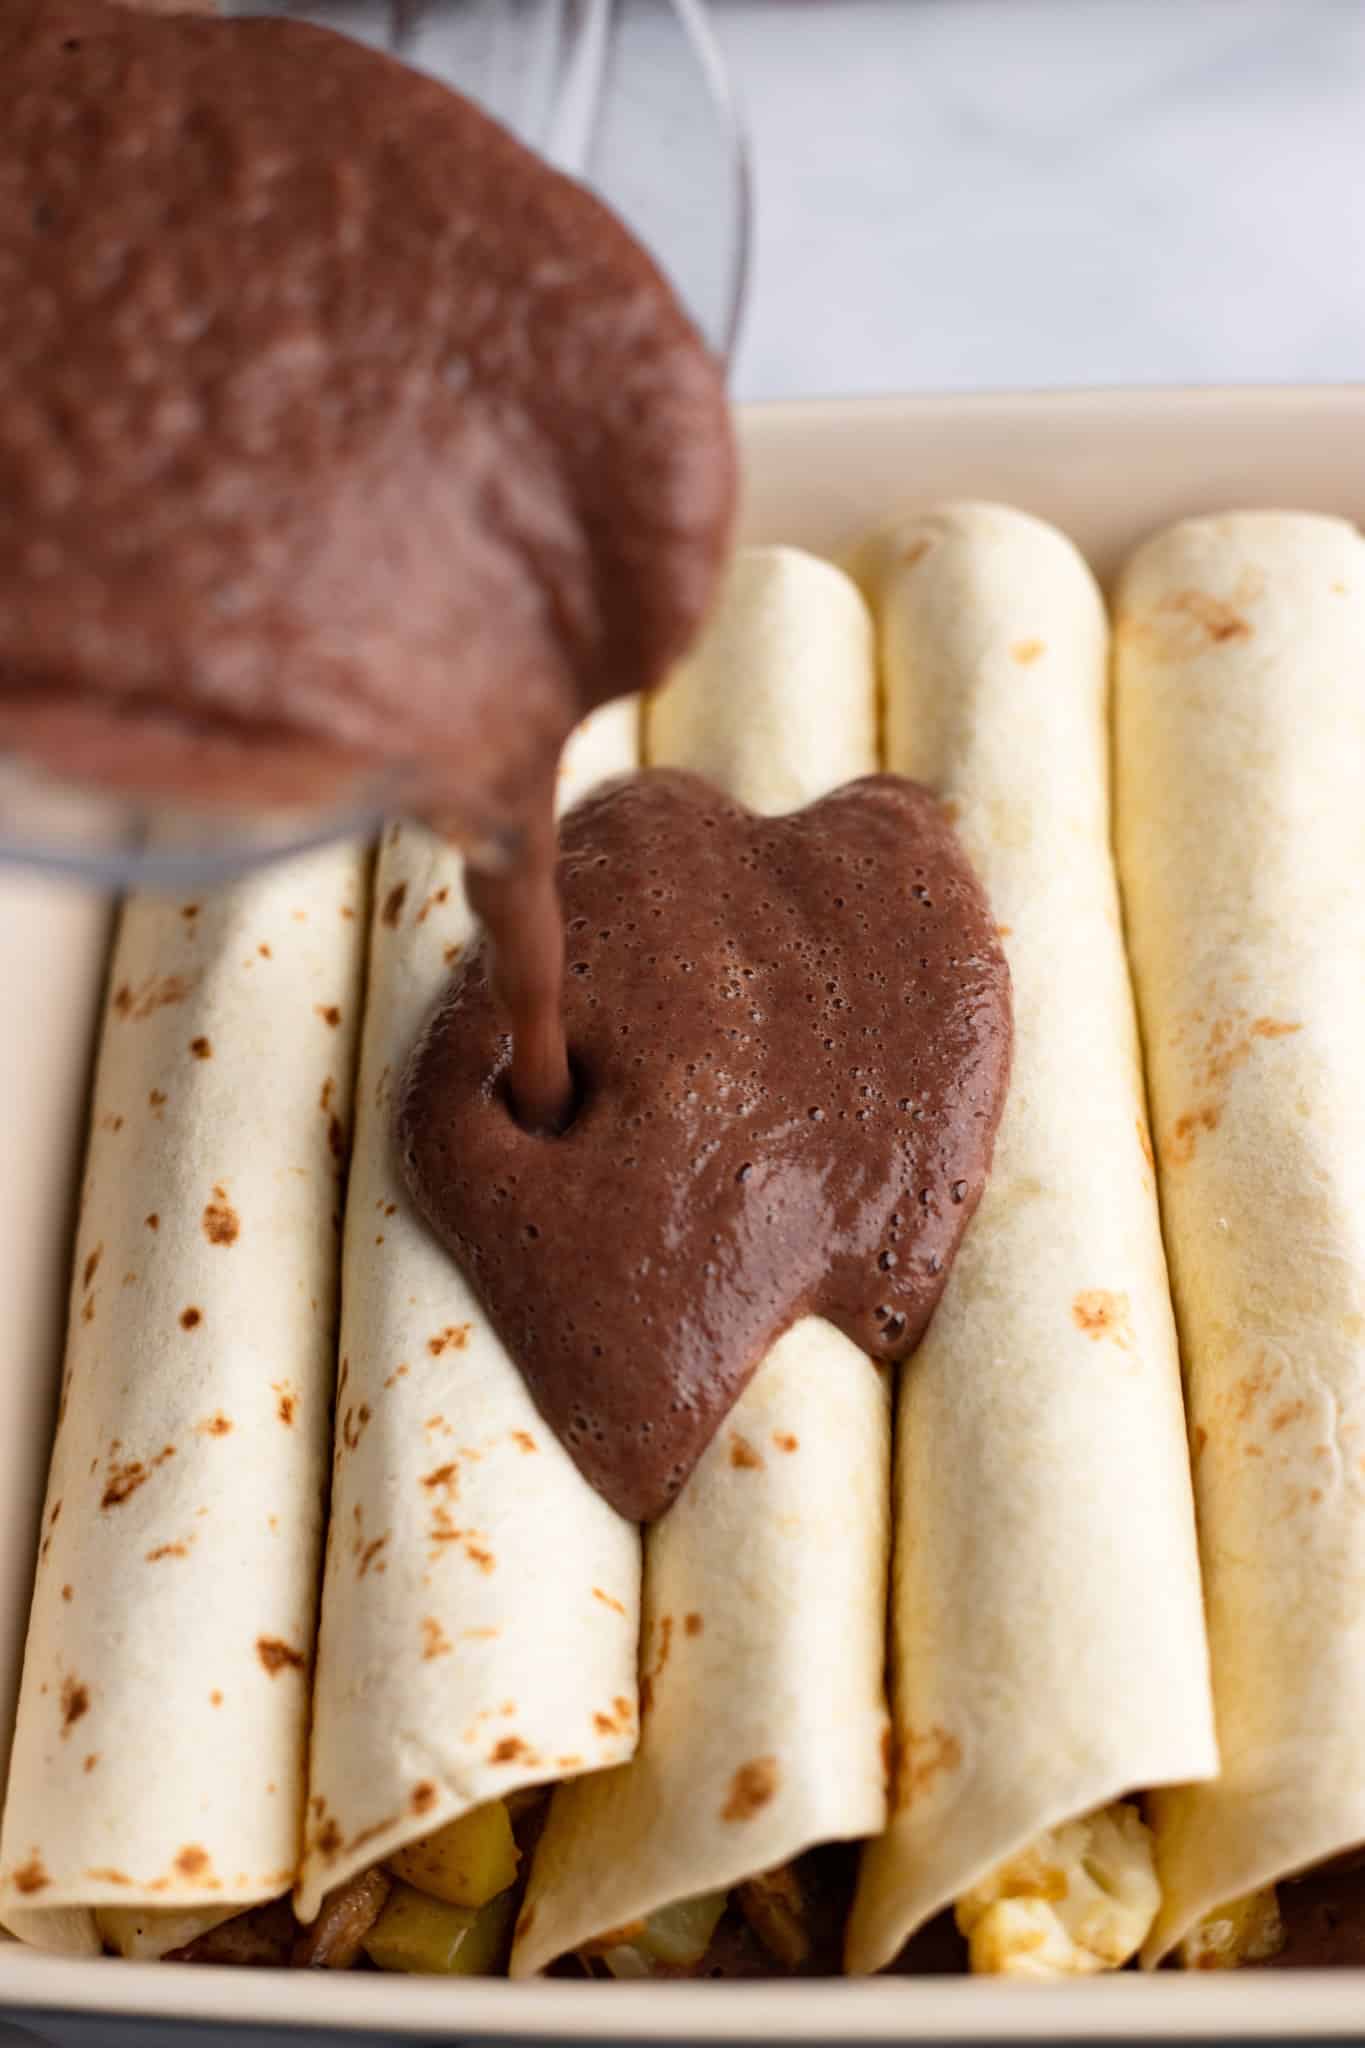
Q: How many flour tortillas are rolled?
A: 5